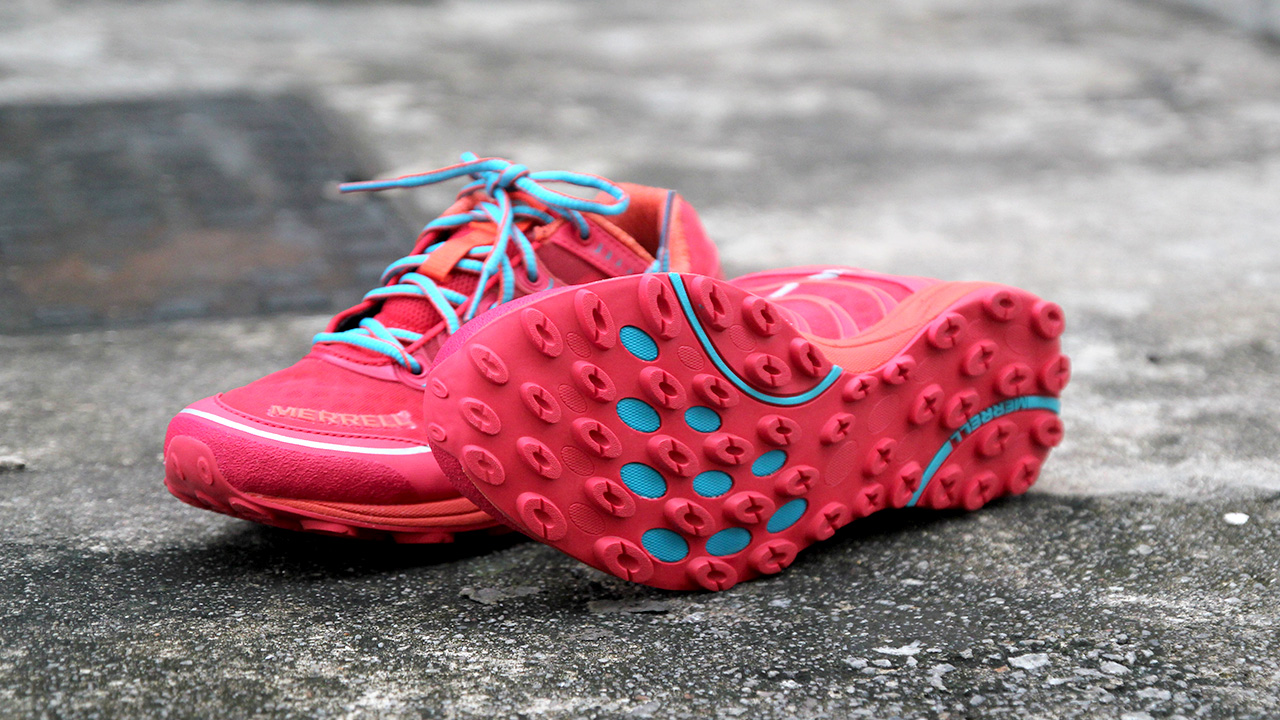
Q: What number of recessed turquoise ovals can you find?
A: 9